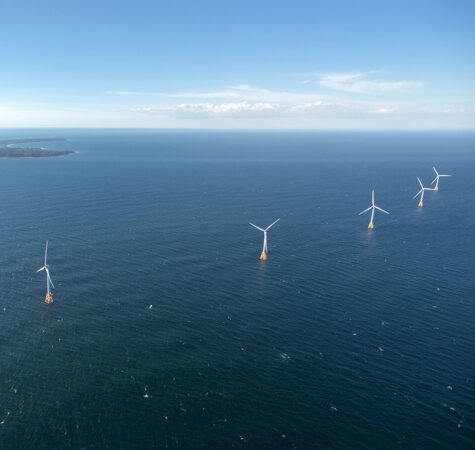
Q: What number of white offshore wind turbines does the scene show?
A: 5